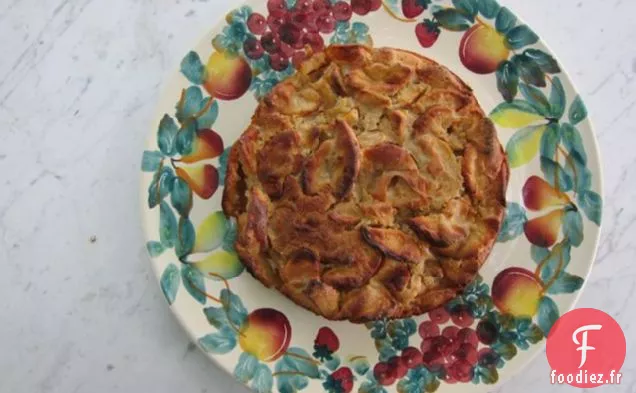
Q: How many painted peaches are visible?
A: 4